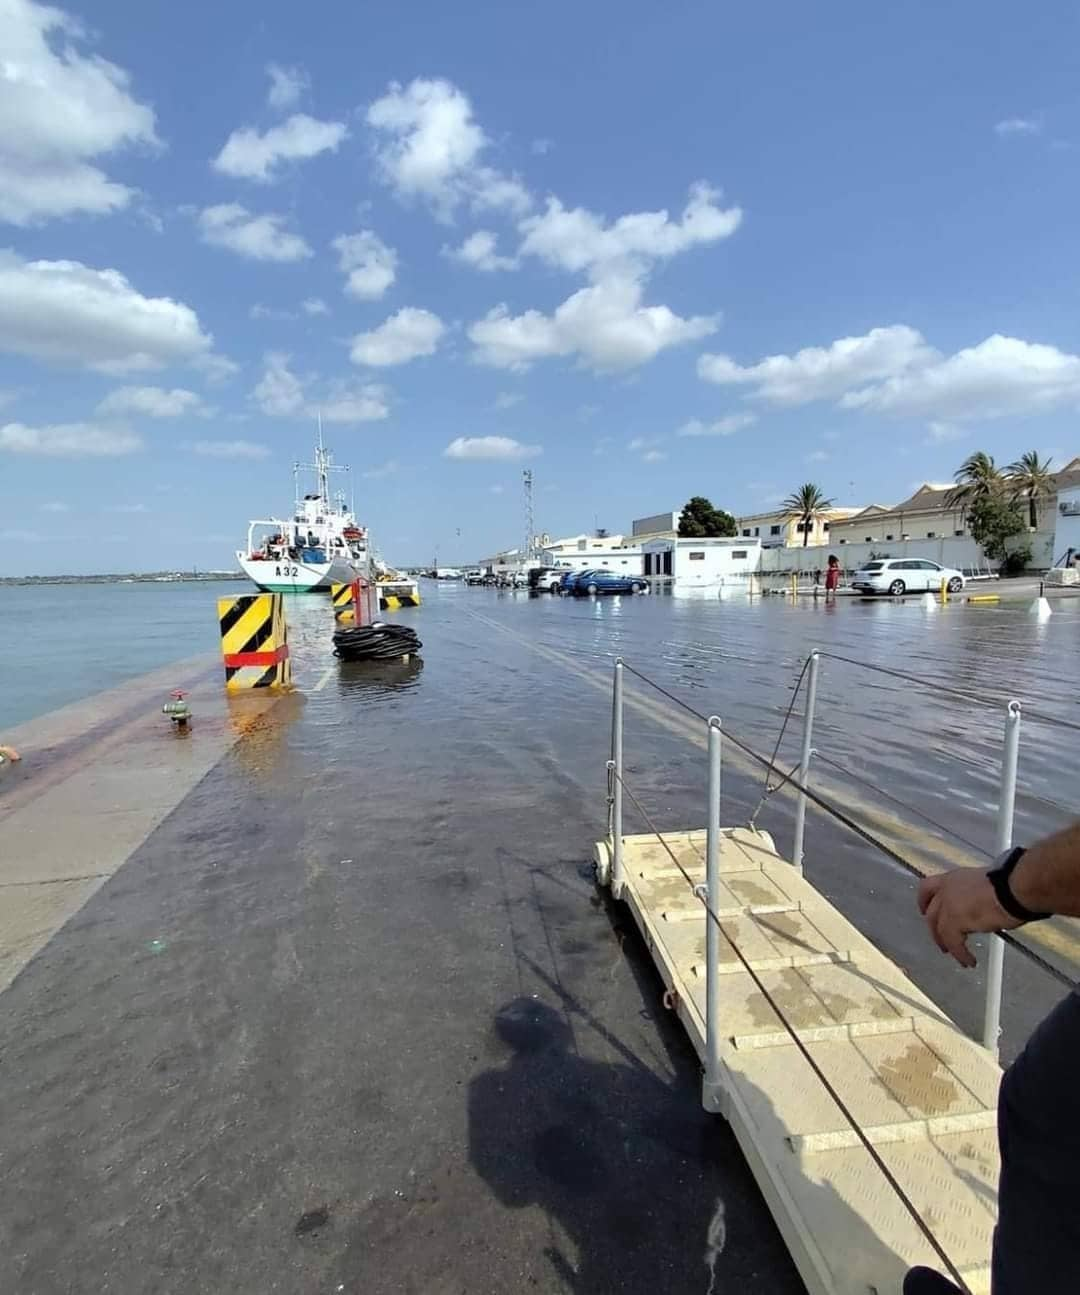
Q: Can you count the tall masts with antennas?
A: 2